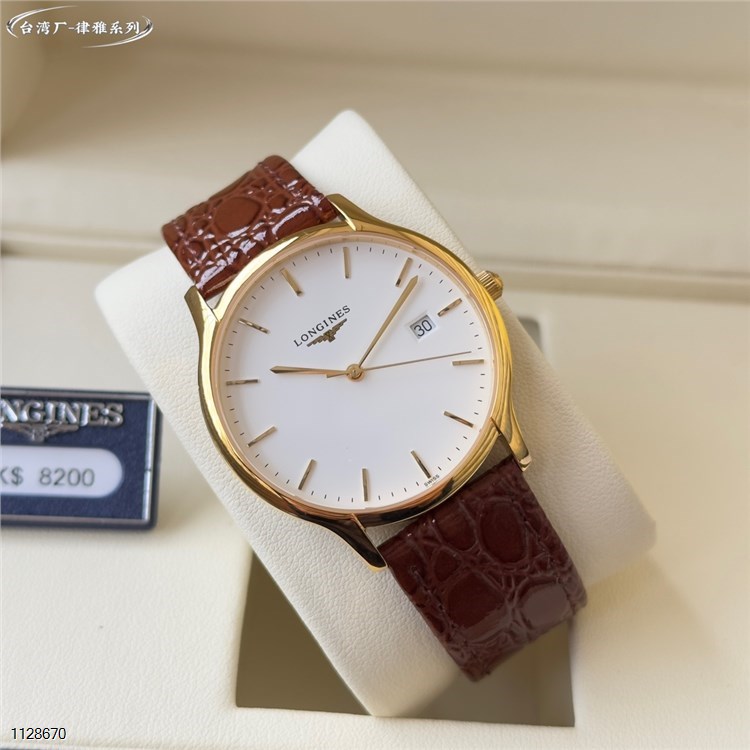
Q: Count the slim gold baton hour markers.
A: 12